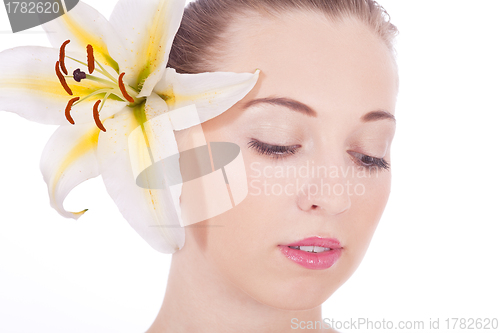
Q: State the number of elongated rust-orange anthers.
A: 6